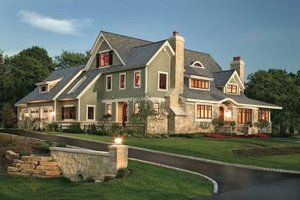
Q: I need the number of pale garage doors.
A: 2